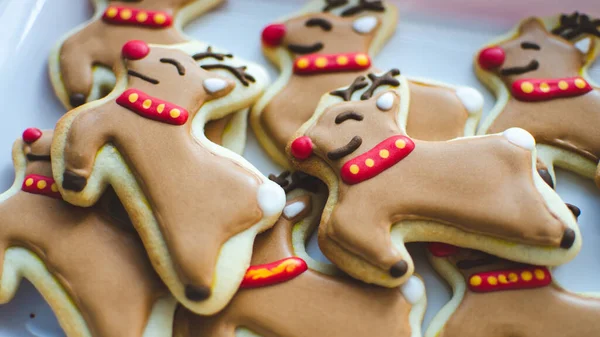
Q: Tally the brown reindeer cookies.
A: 8